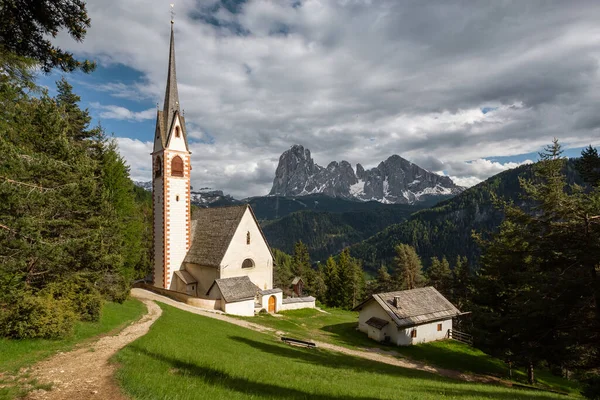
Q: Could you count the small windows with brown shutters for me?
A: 2